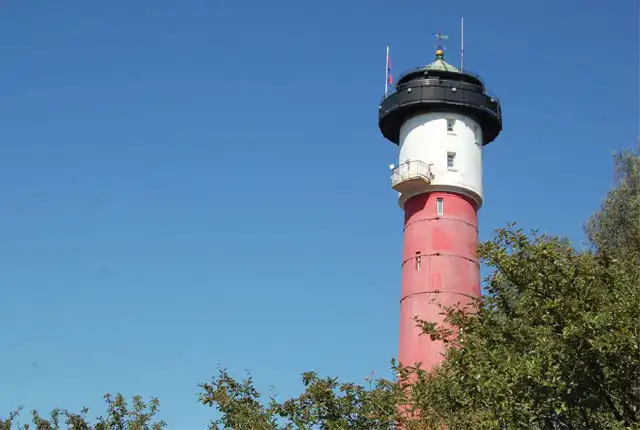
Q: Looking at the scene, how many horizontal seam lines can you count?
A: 3